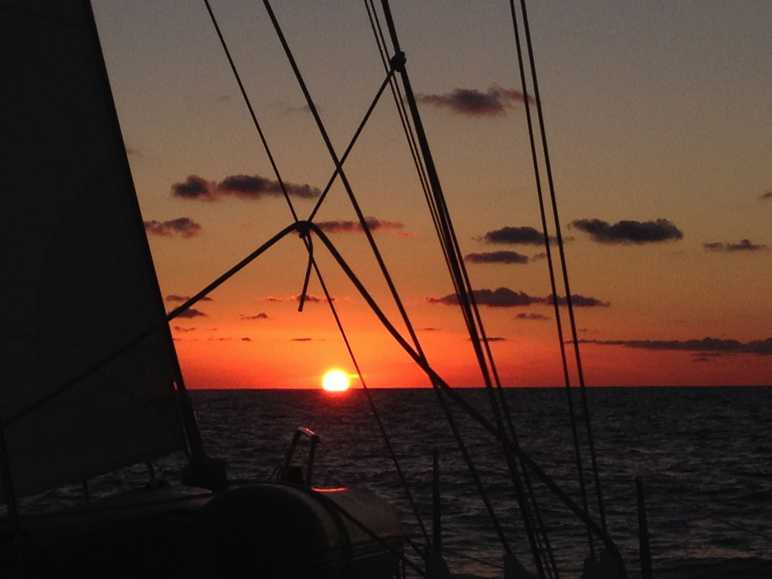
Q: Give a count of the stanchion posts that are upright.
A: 2